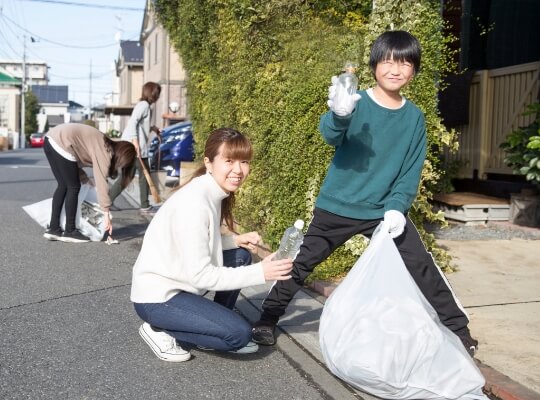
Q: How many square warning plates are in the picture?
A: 0